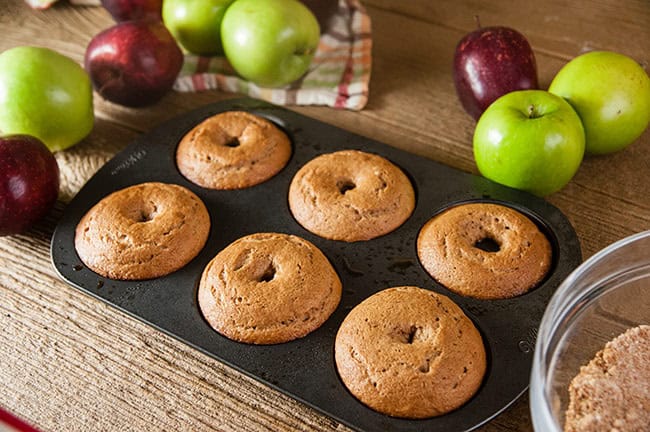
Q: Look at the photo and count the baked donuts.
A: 6